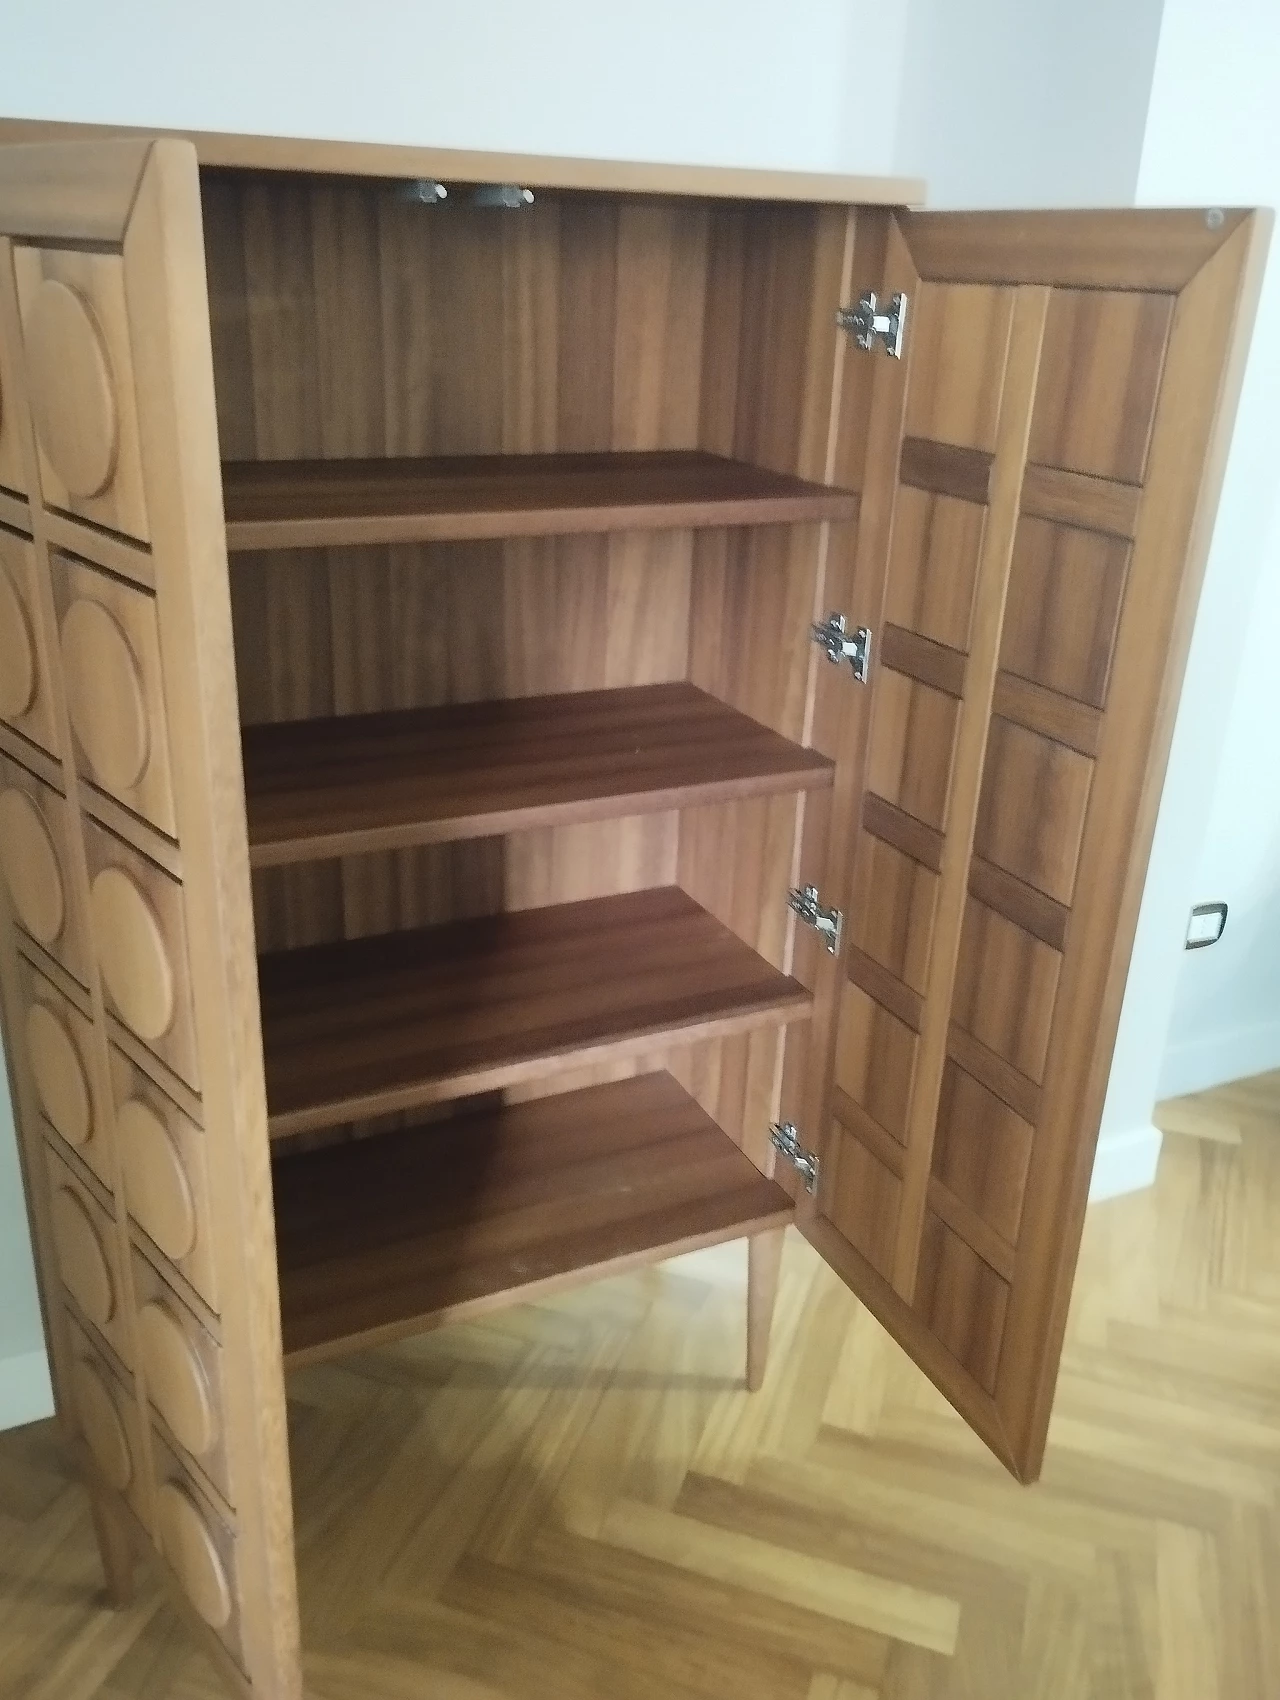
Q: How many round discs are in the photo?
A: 12